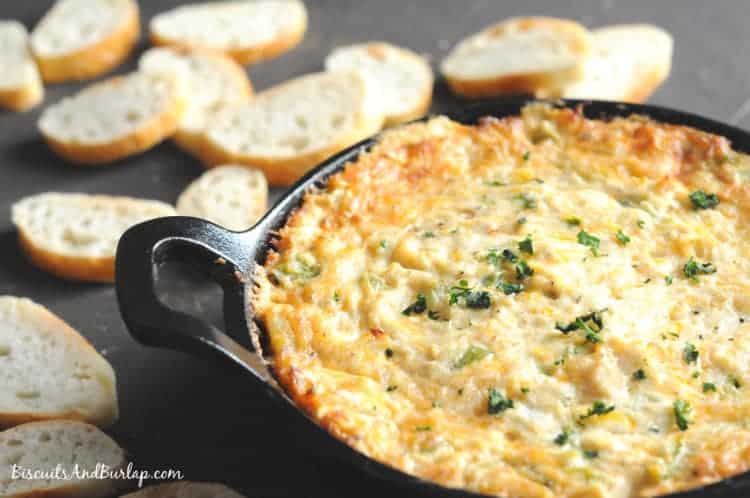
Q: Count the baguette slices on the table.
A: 14